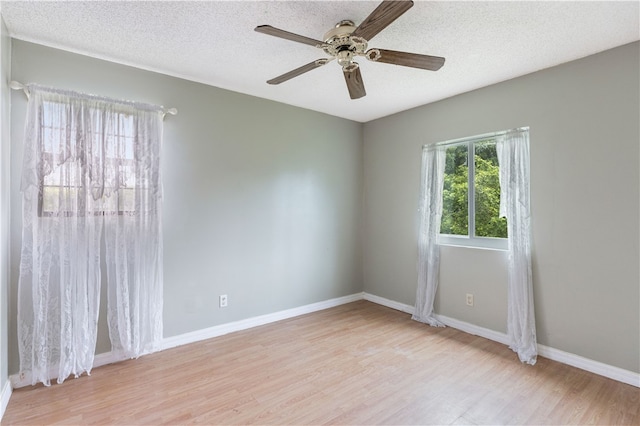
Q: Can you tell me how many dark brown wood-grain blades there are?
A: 5